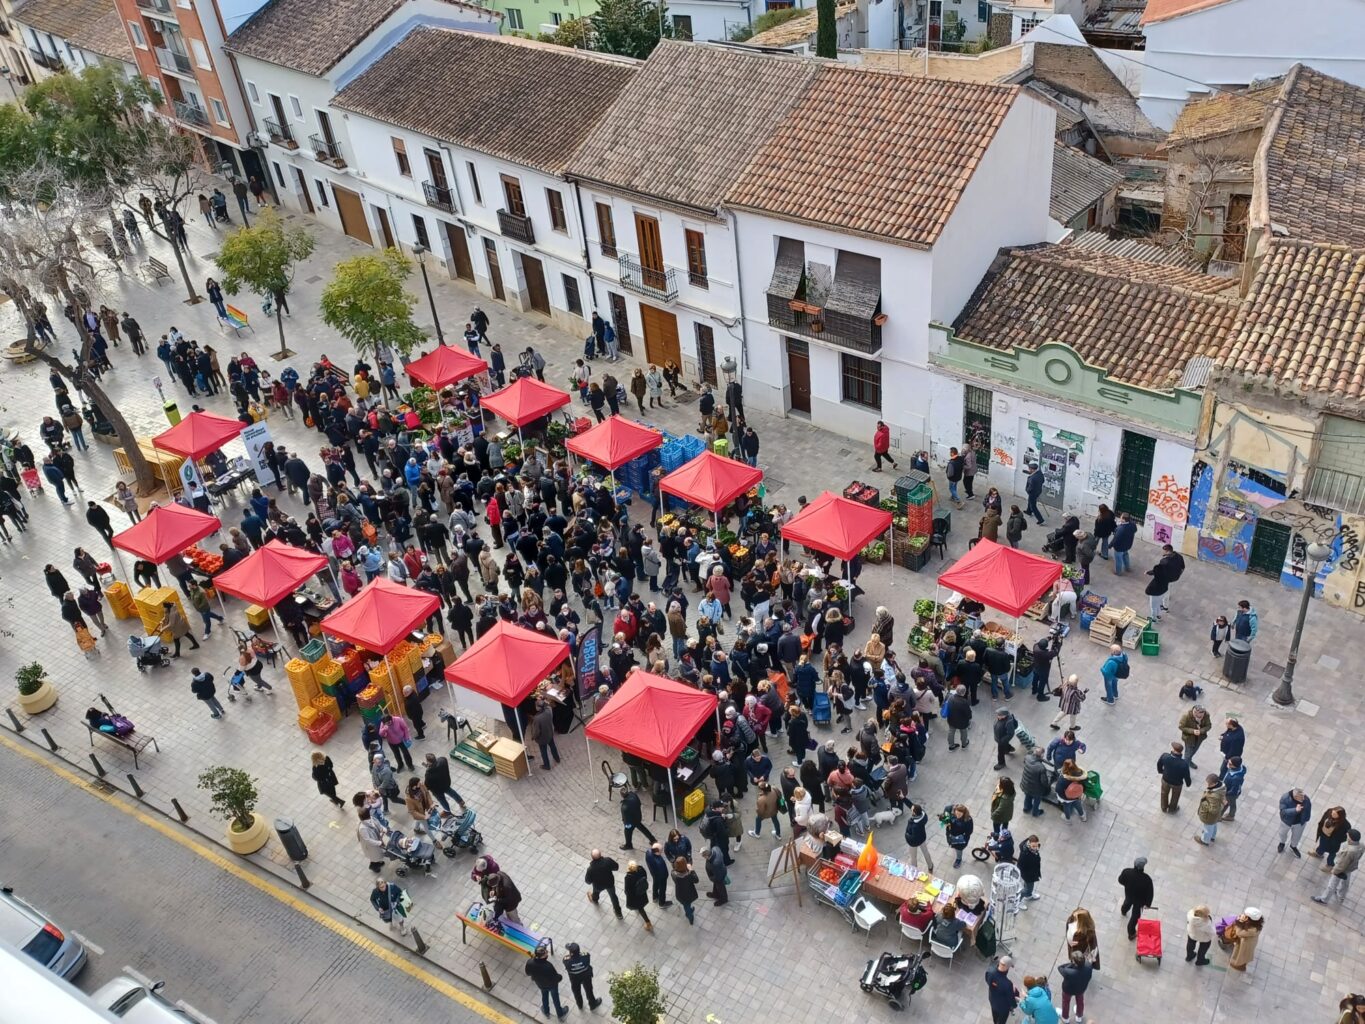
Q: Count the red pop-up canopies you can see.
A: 12